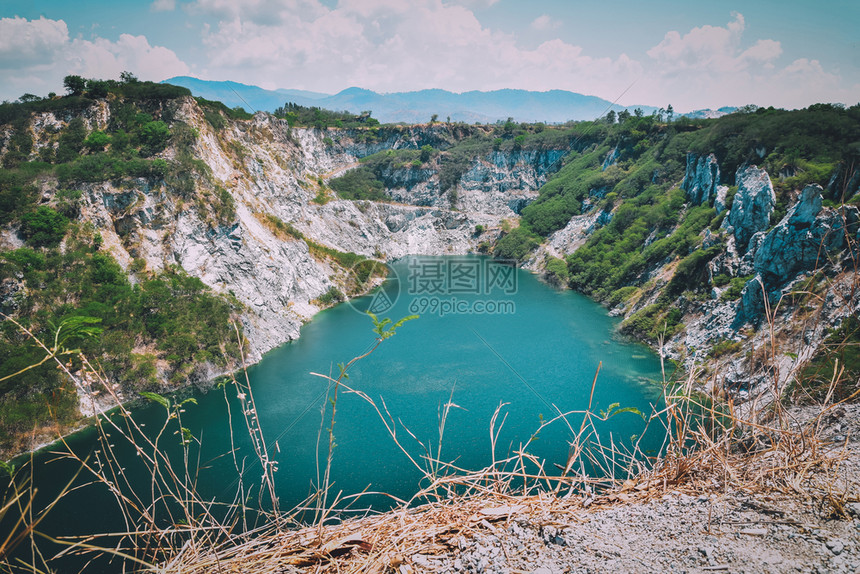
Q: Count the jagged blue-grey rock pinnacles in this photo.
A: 3